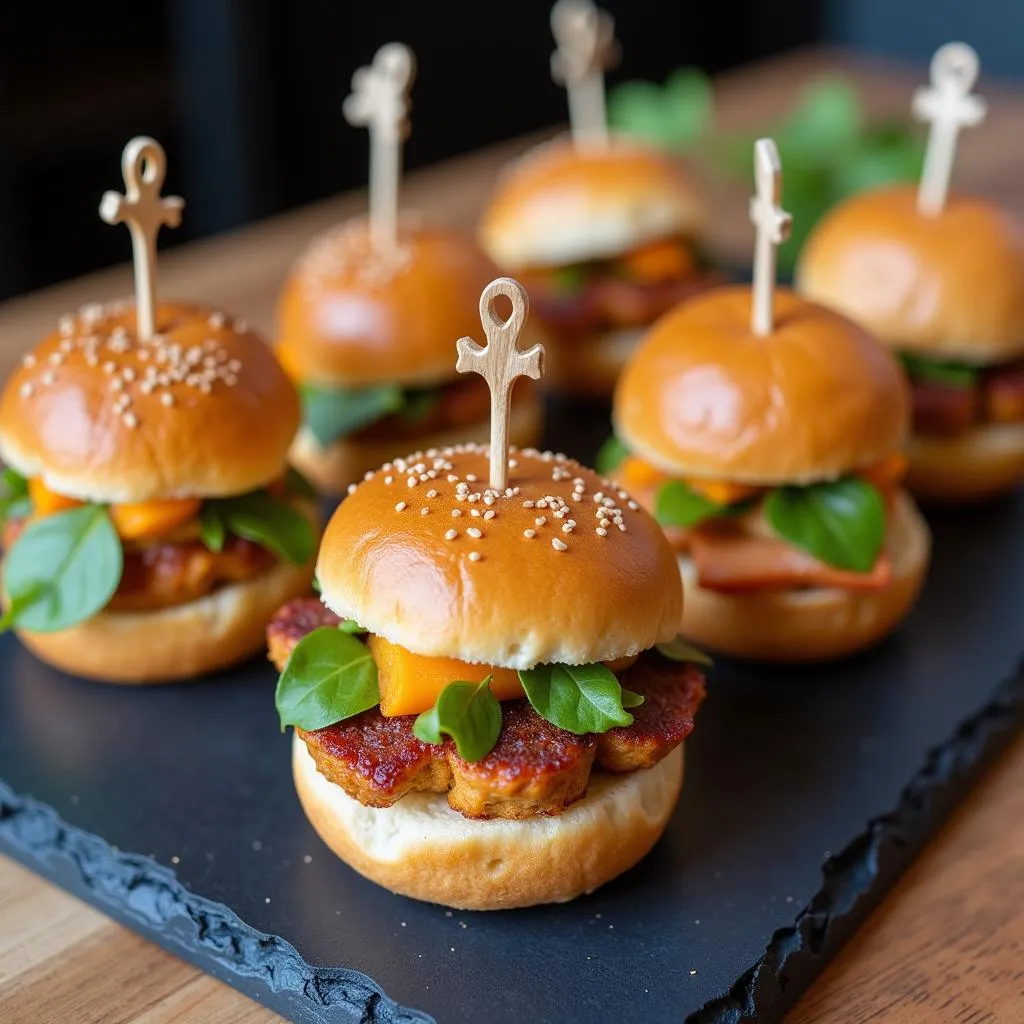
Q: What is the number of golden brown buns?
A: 6